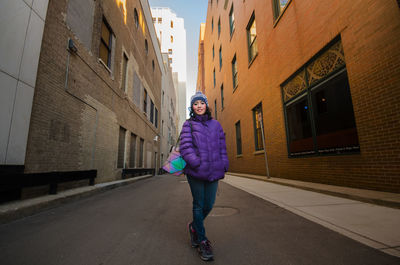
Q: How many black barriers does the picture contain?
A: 2